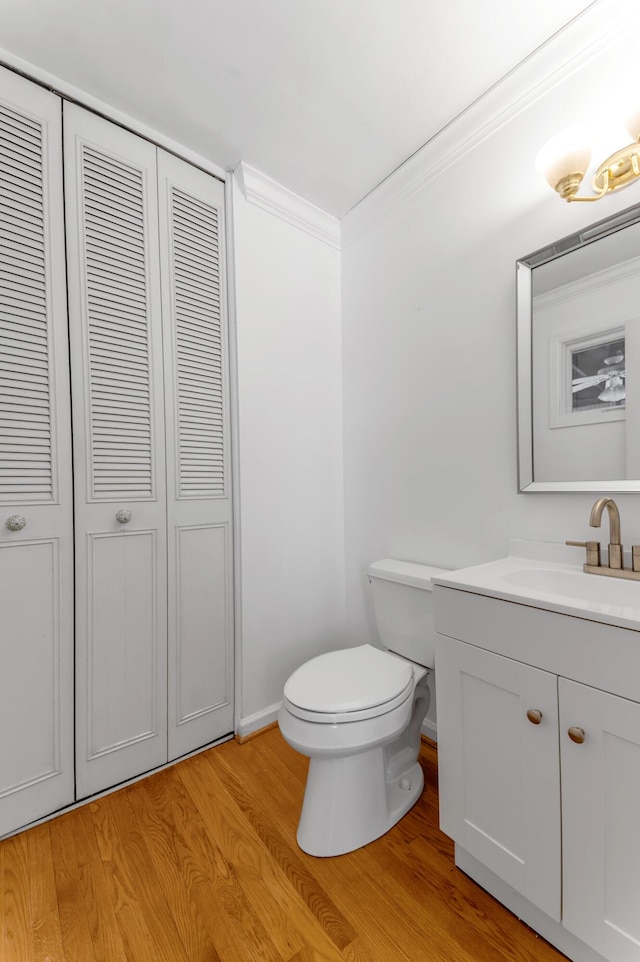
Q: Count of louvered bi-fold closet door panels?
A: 3